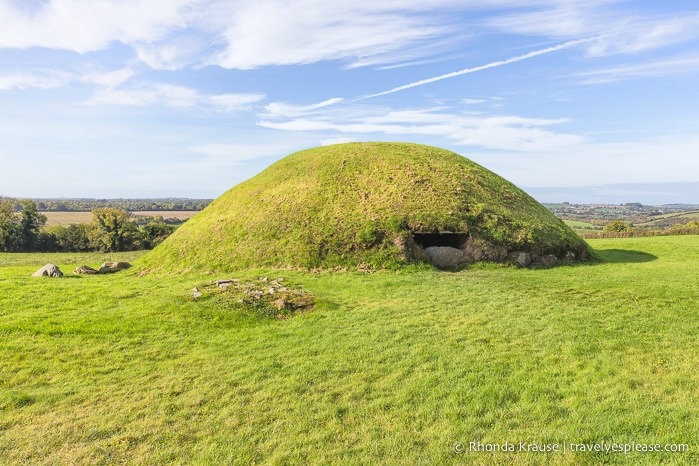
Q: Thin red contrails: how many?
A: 0